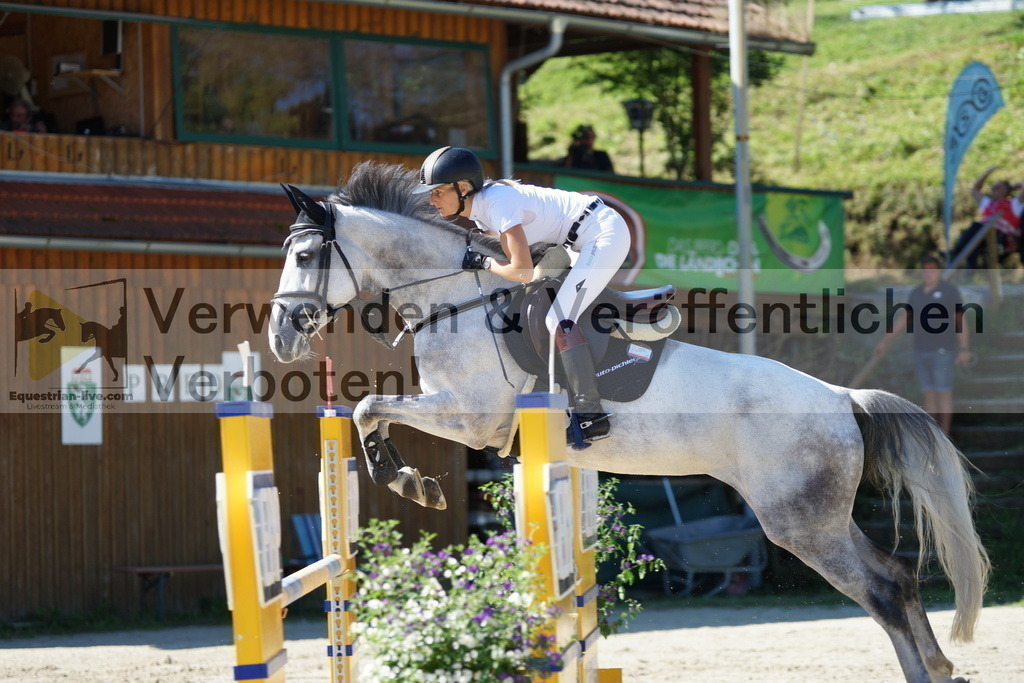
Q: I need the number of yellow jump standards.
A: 4